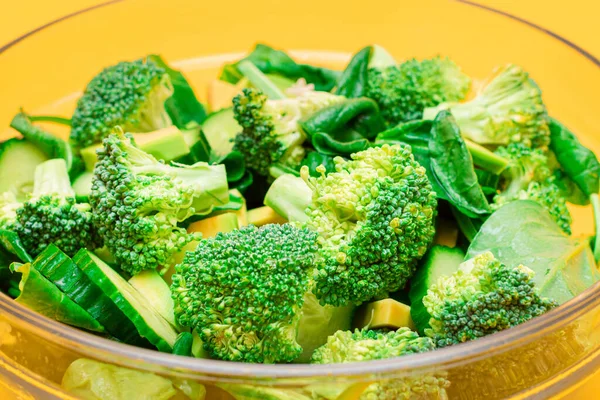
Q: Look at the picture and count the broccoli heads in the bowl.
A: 11